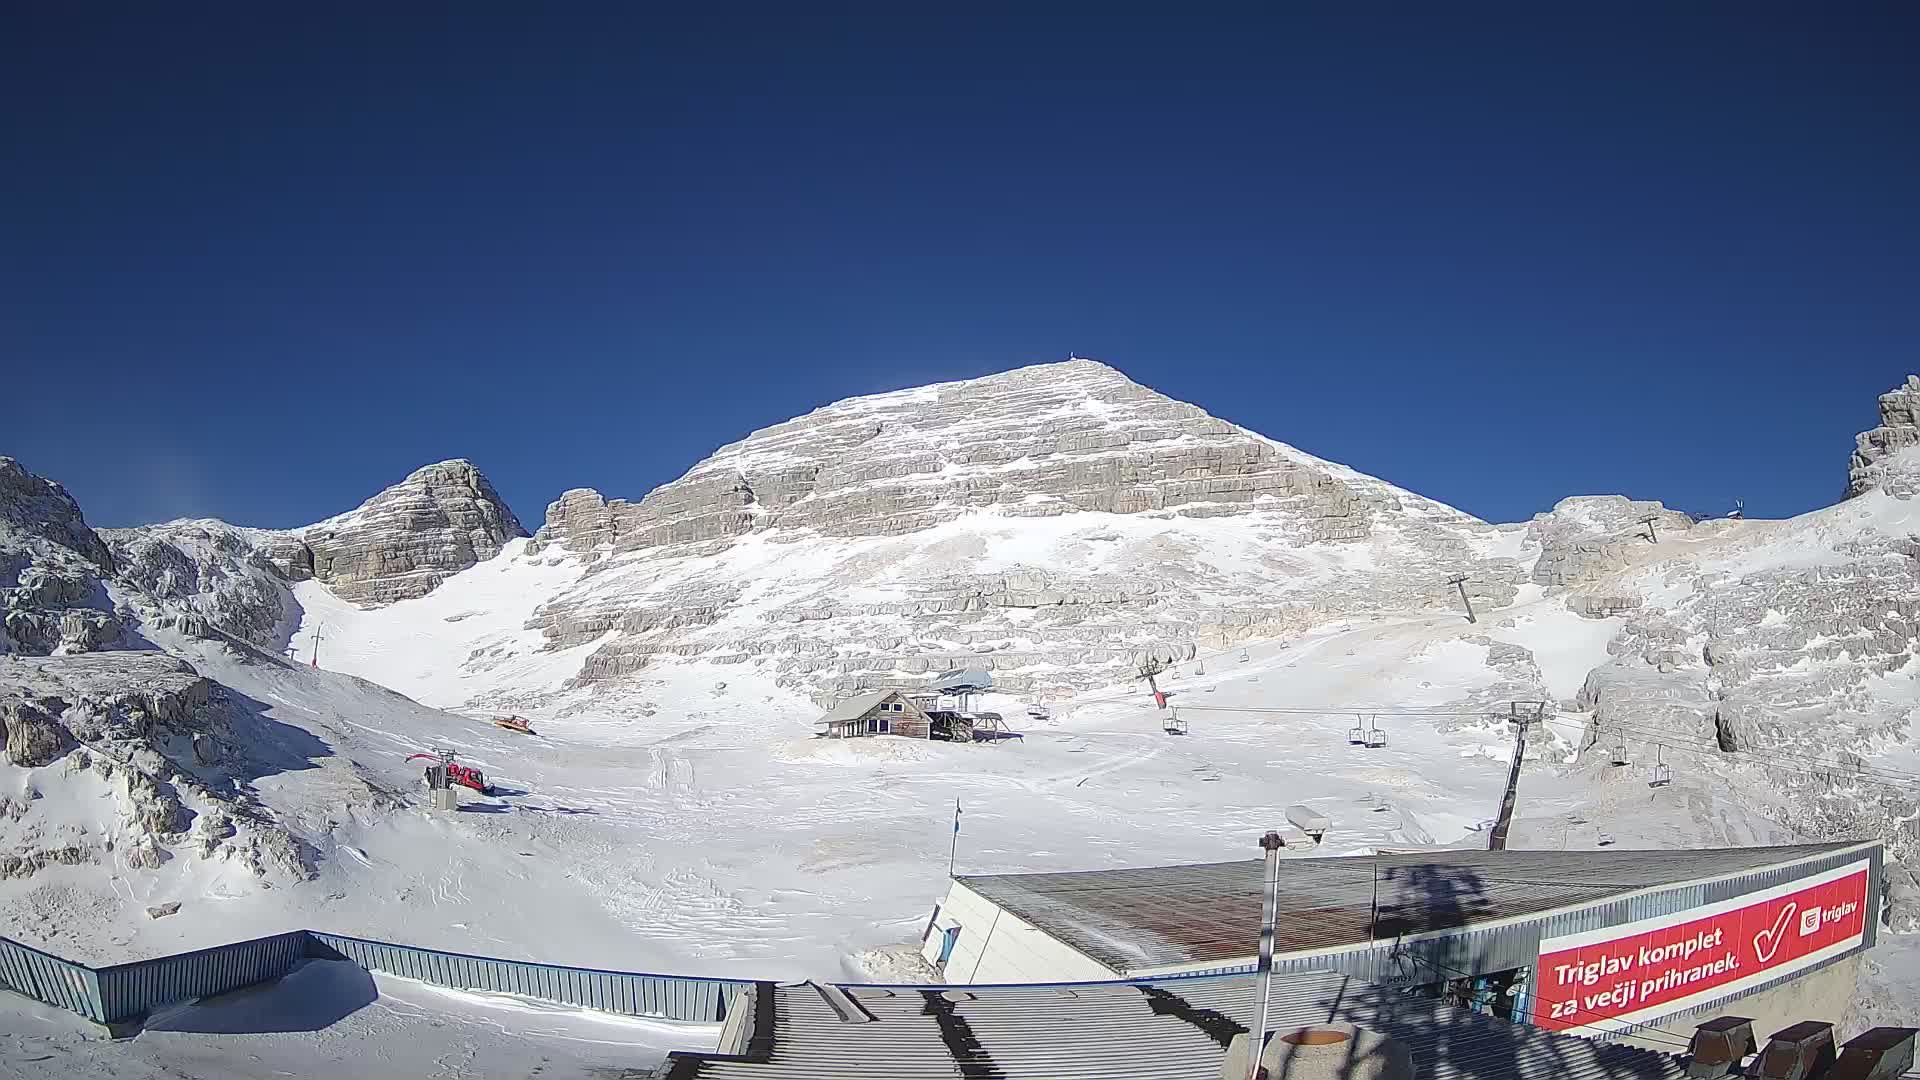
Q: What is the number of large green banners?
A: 0